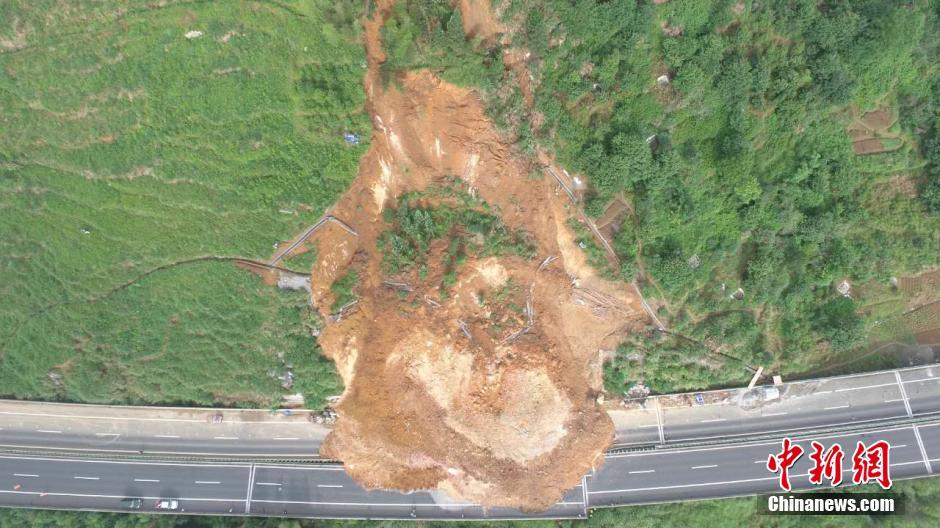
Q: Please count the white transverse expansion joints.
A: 5